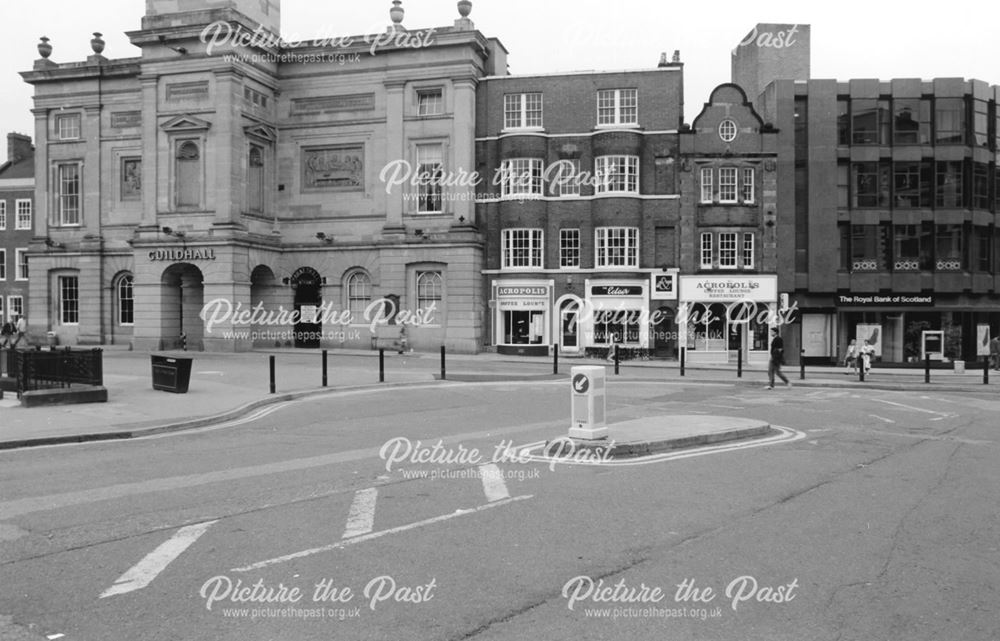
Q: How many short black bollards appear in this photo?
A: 12